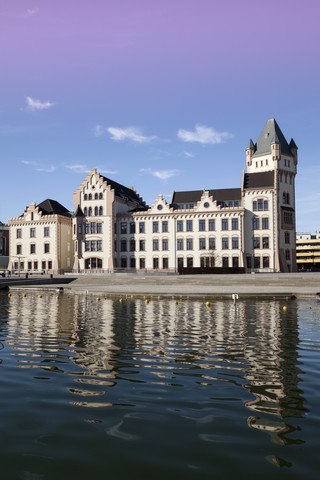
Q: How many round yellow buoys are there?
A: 10